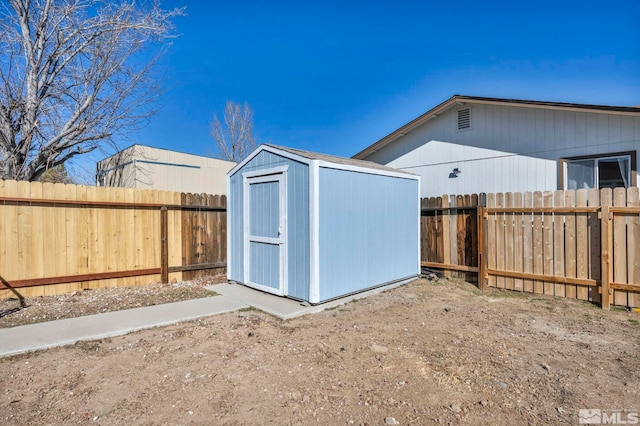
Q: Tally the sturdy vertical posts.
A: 3